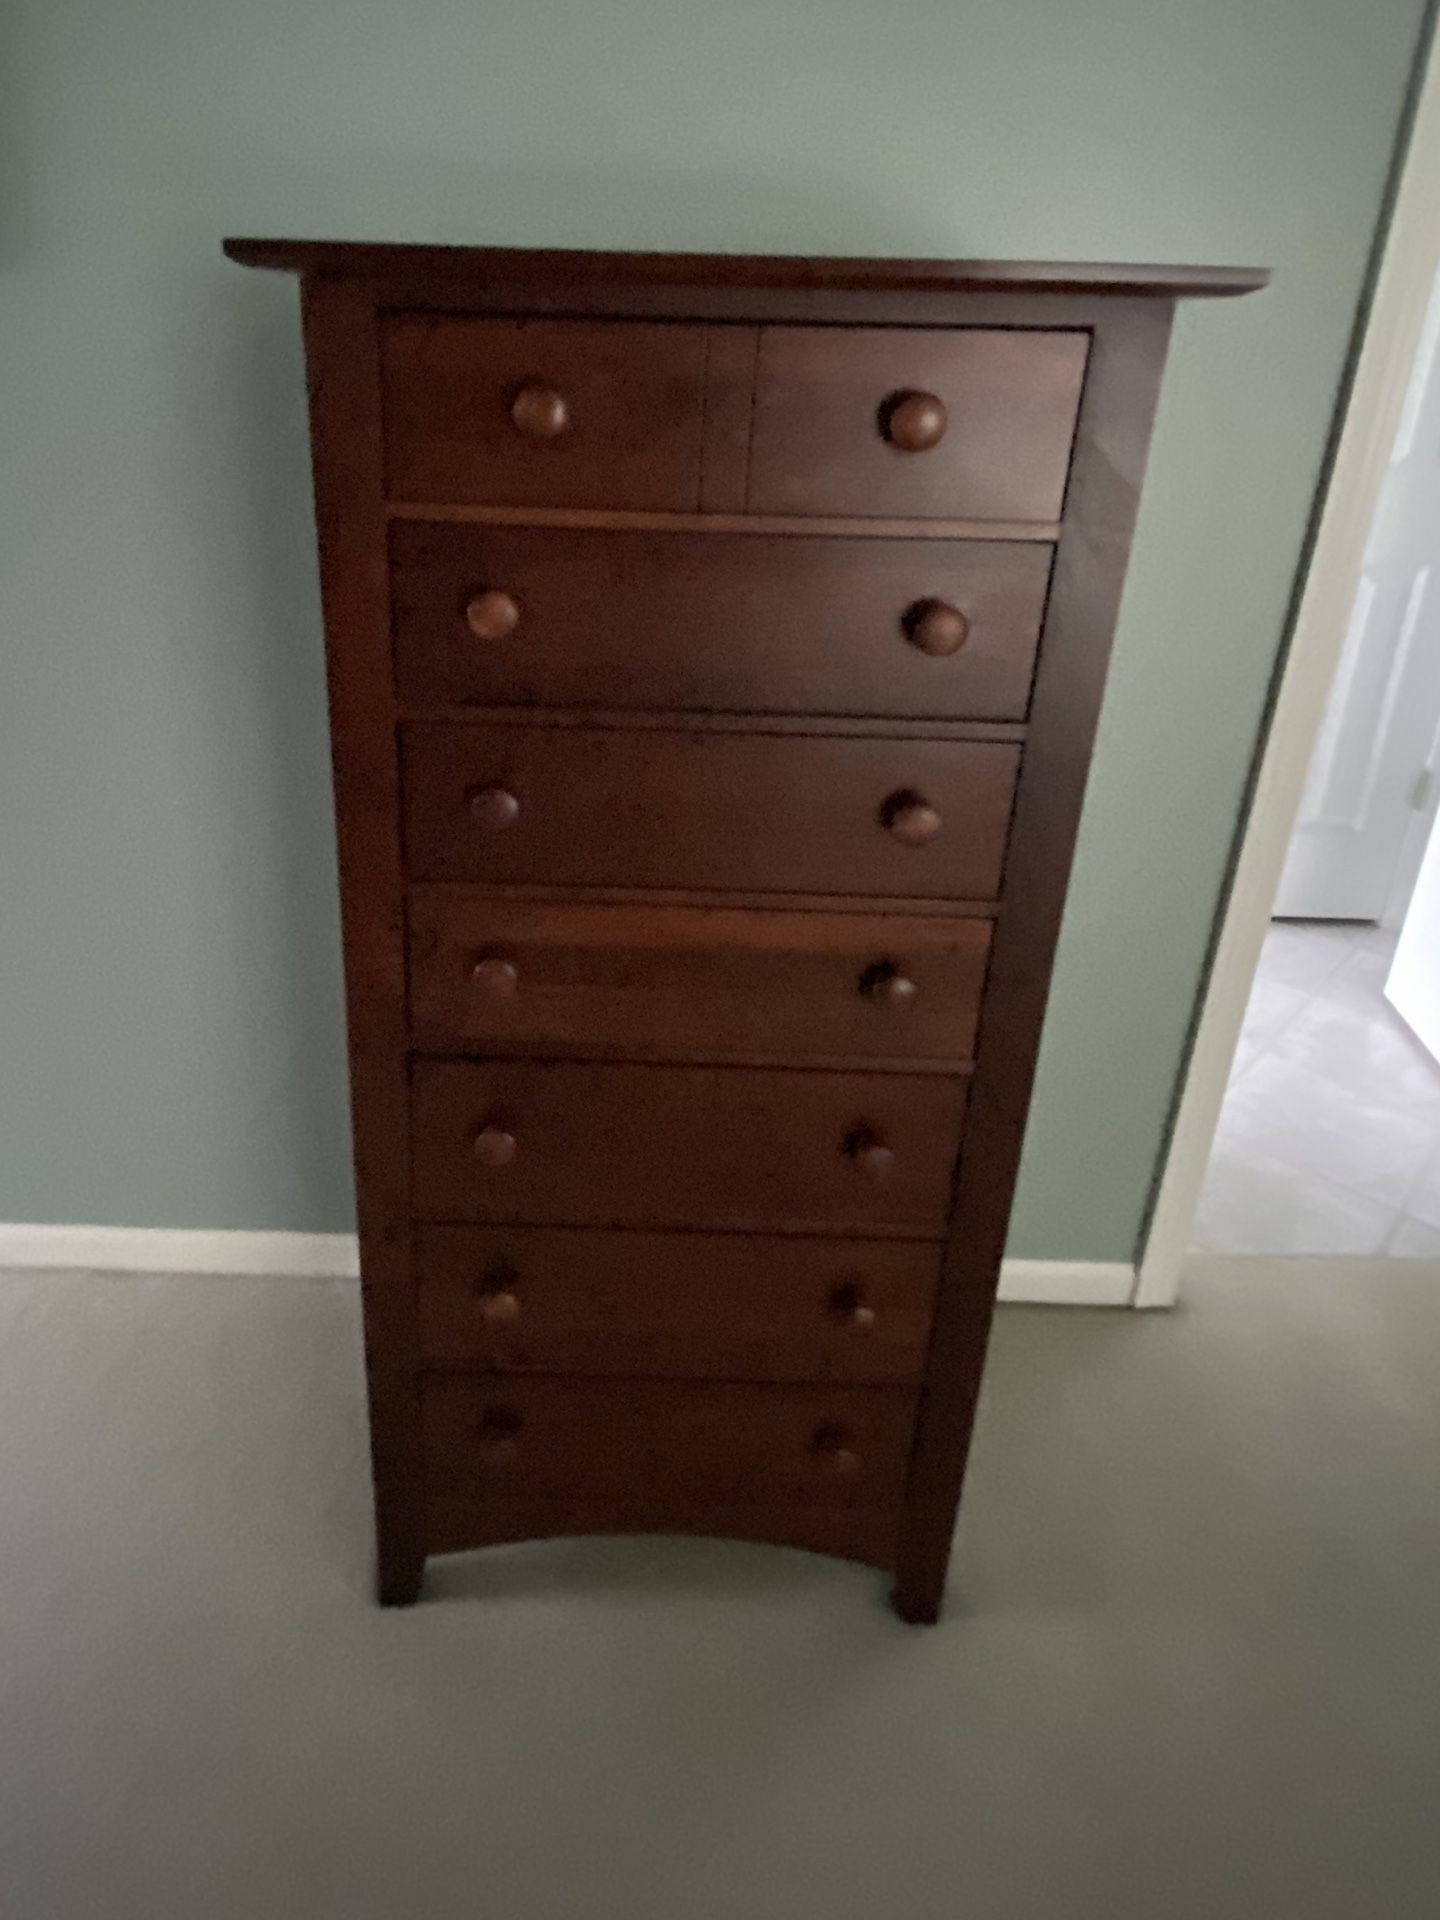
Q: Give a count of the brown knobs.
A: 14